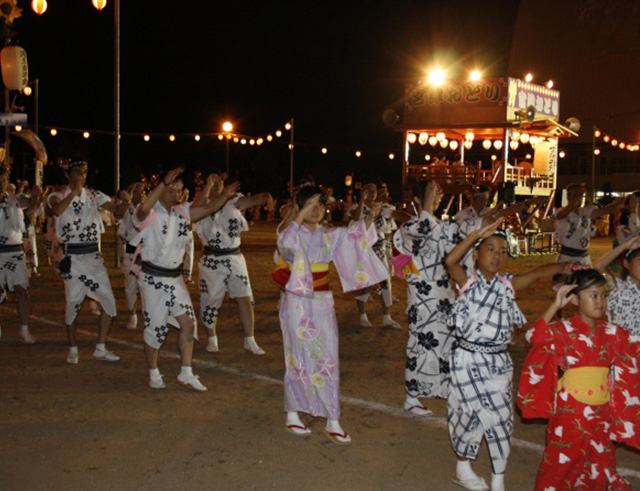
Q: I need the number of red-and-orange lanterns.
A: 2